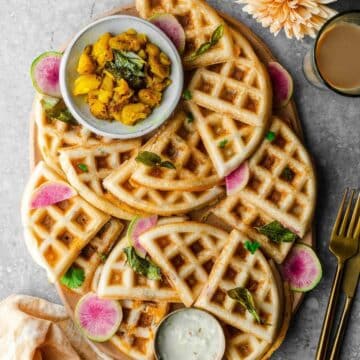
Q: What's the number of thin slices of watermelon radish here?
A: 8